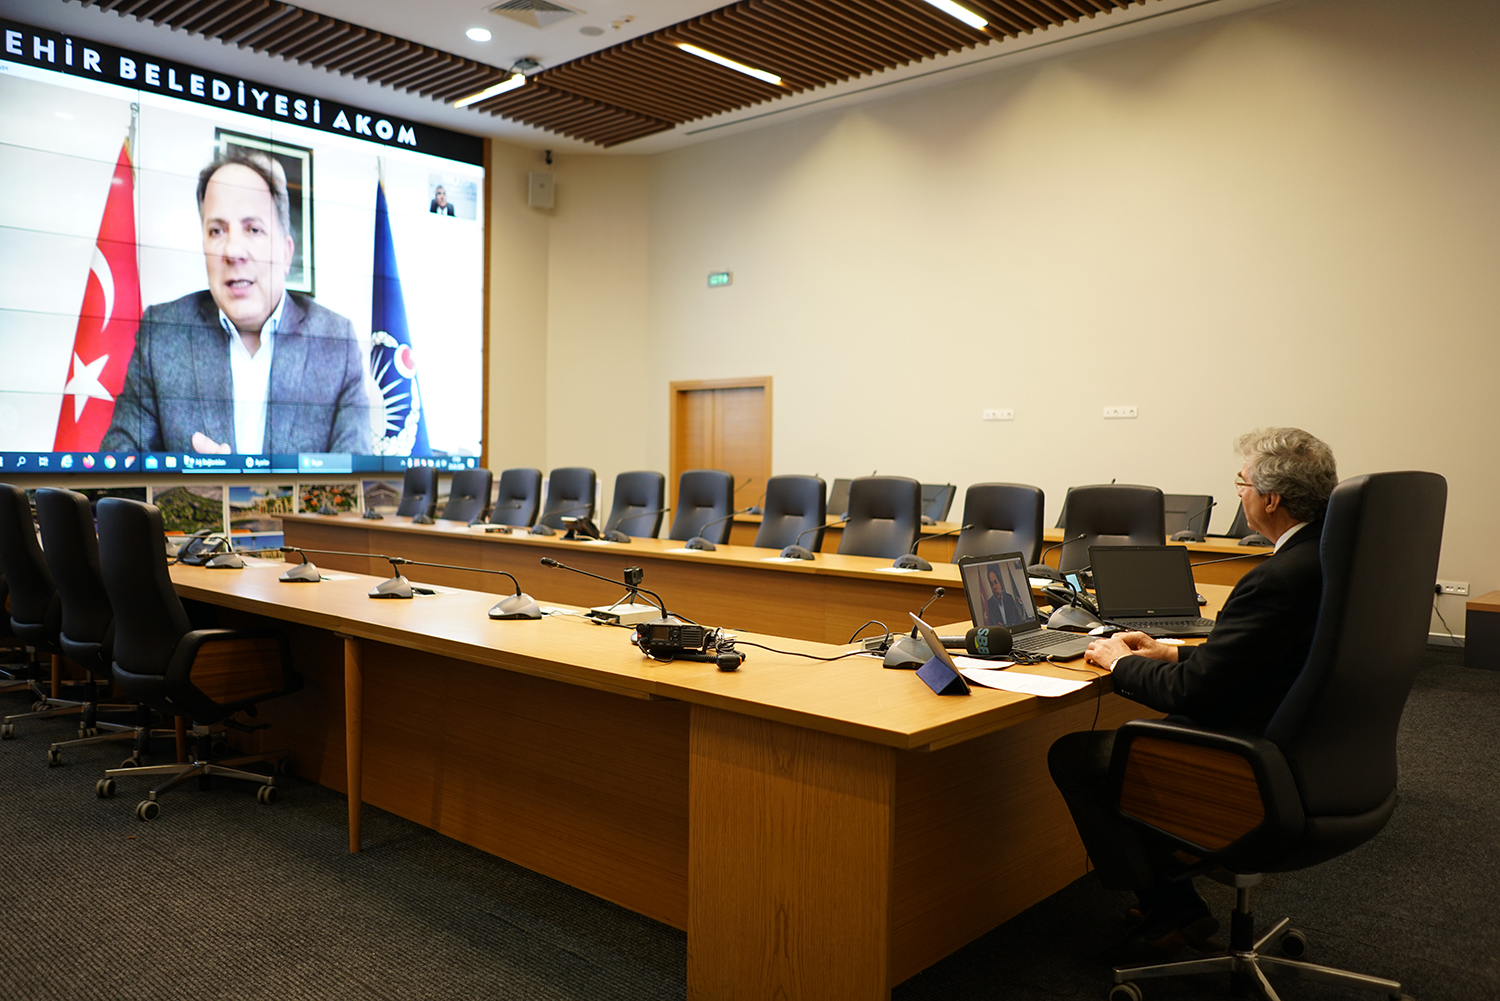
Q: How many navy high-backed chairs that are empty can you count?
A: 13